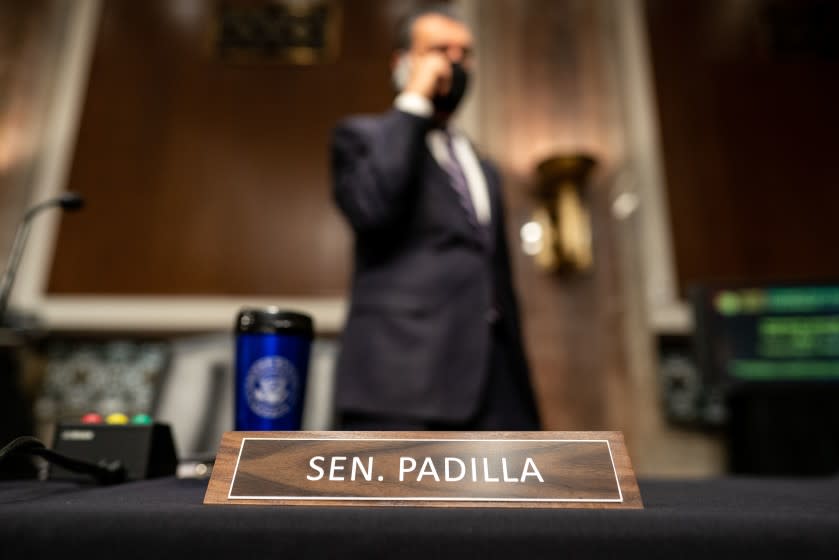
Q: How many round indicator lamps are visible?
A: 3